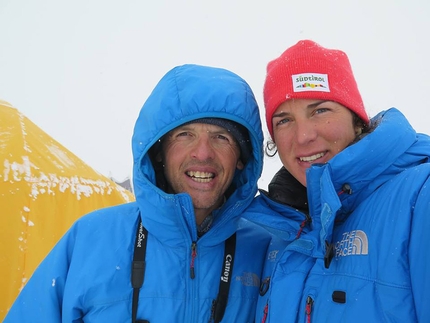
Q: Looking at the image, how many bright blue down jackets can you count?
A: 2